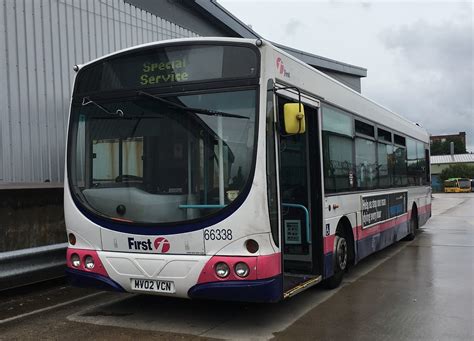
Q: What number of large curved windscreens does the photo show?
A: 1